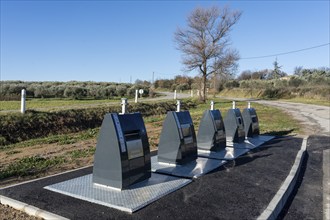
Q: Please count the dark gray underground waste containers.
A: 5